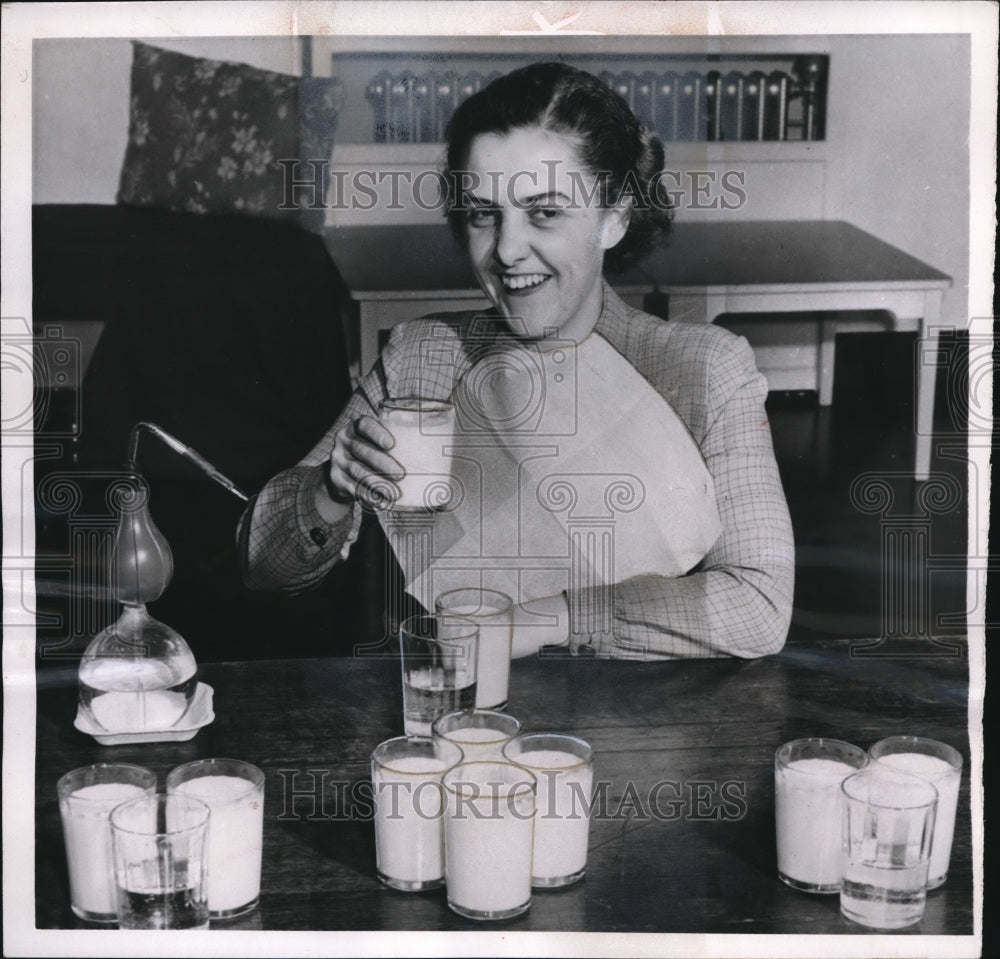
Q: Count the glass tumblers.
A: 13